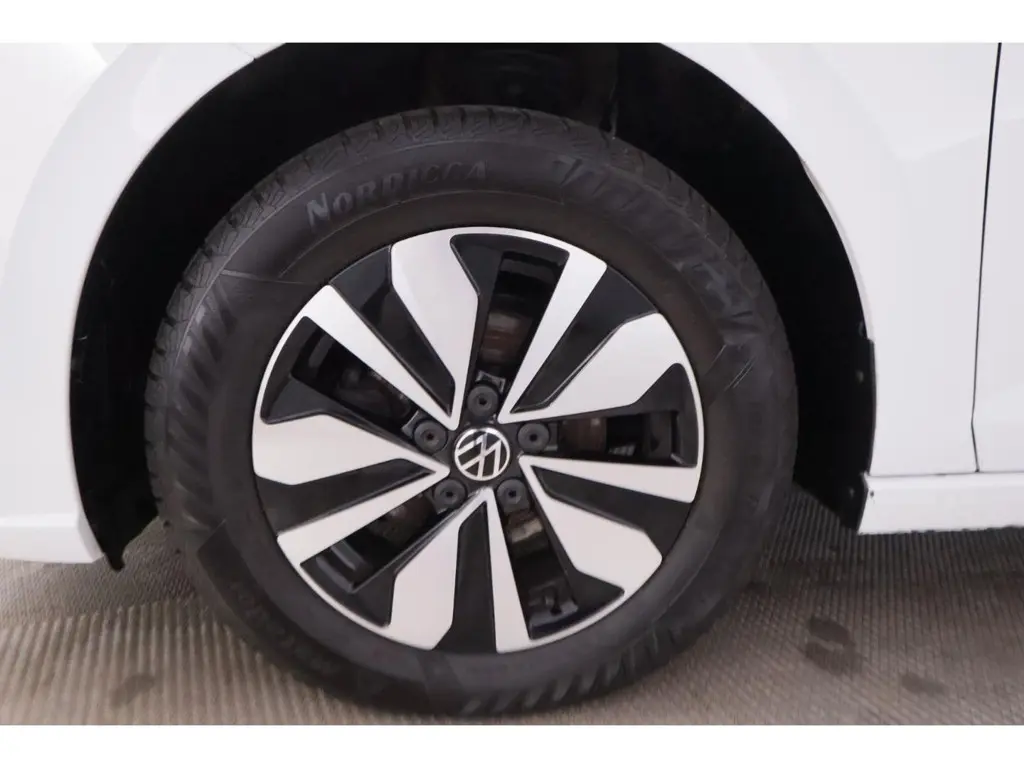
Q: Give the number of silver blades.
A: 10